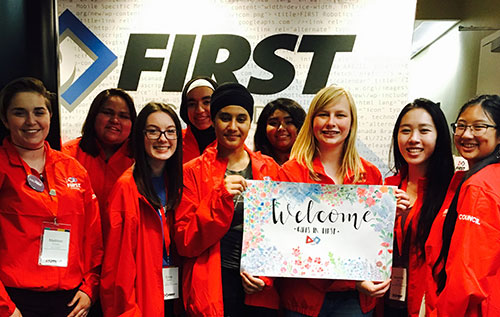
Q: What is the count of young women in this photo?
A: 9